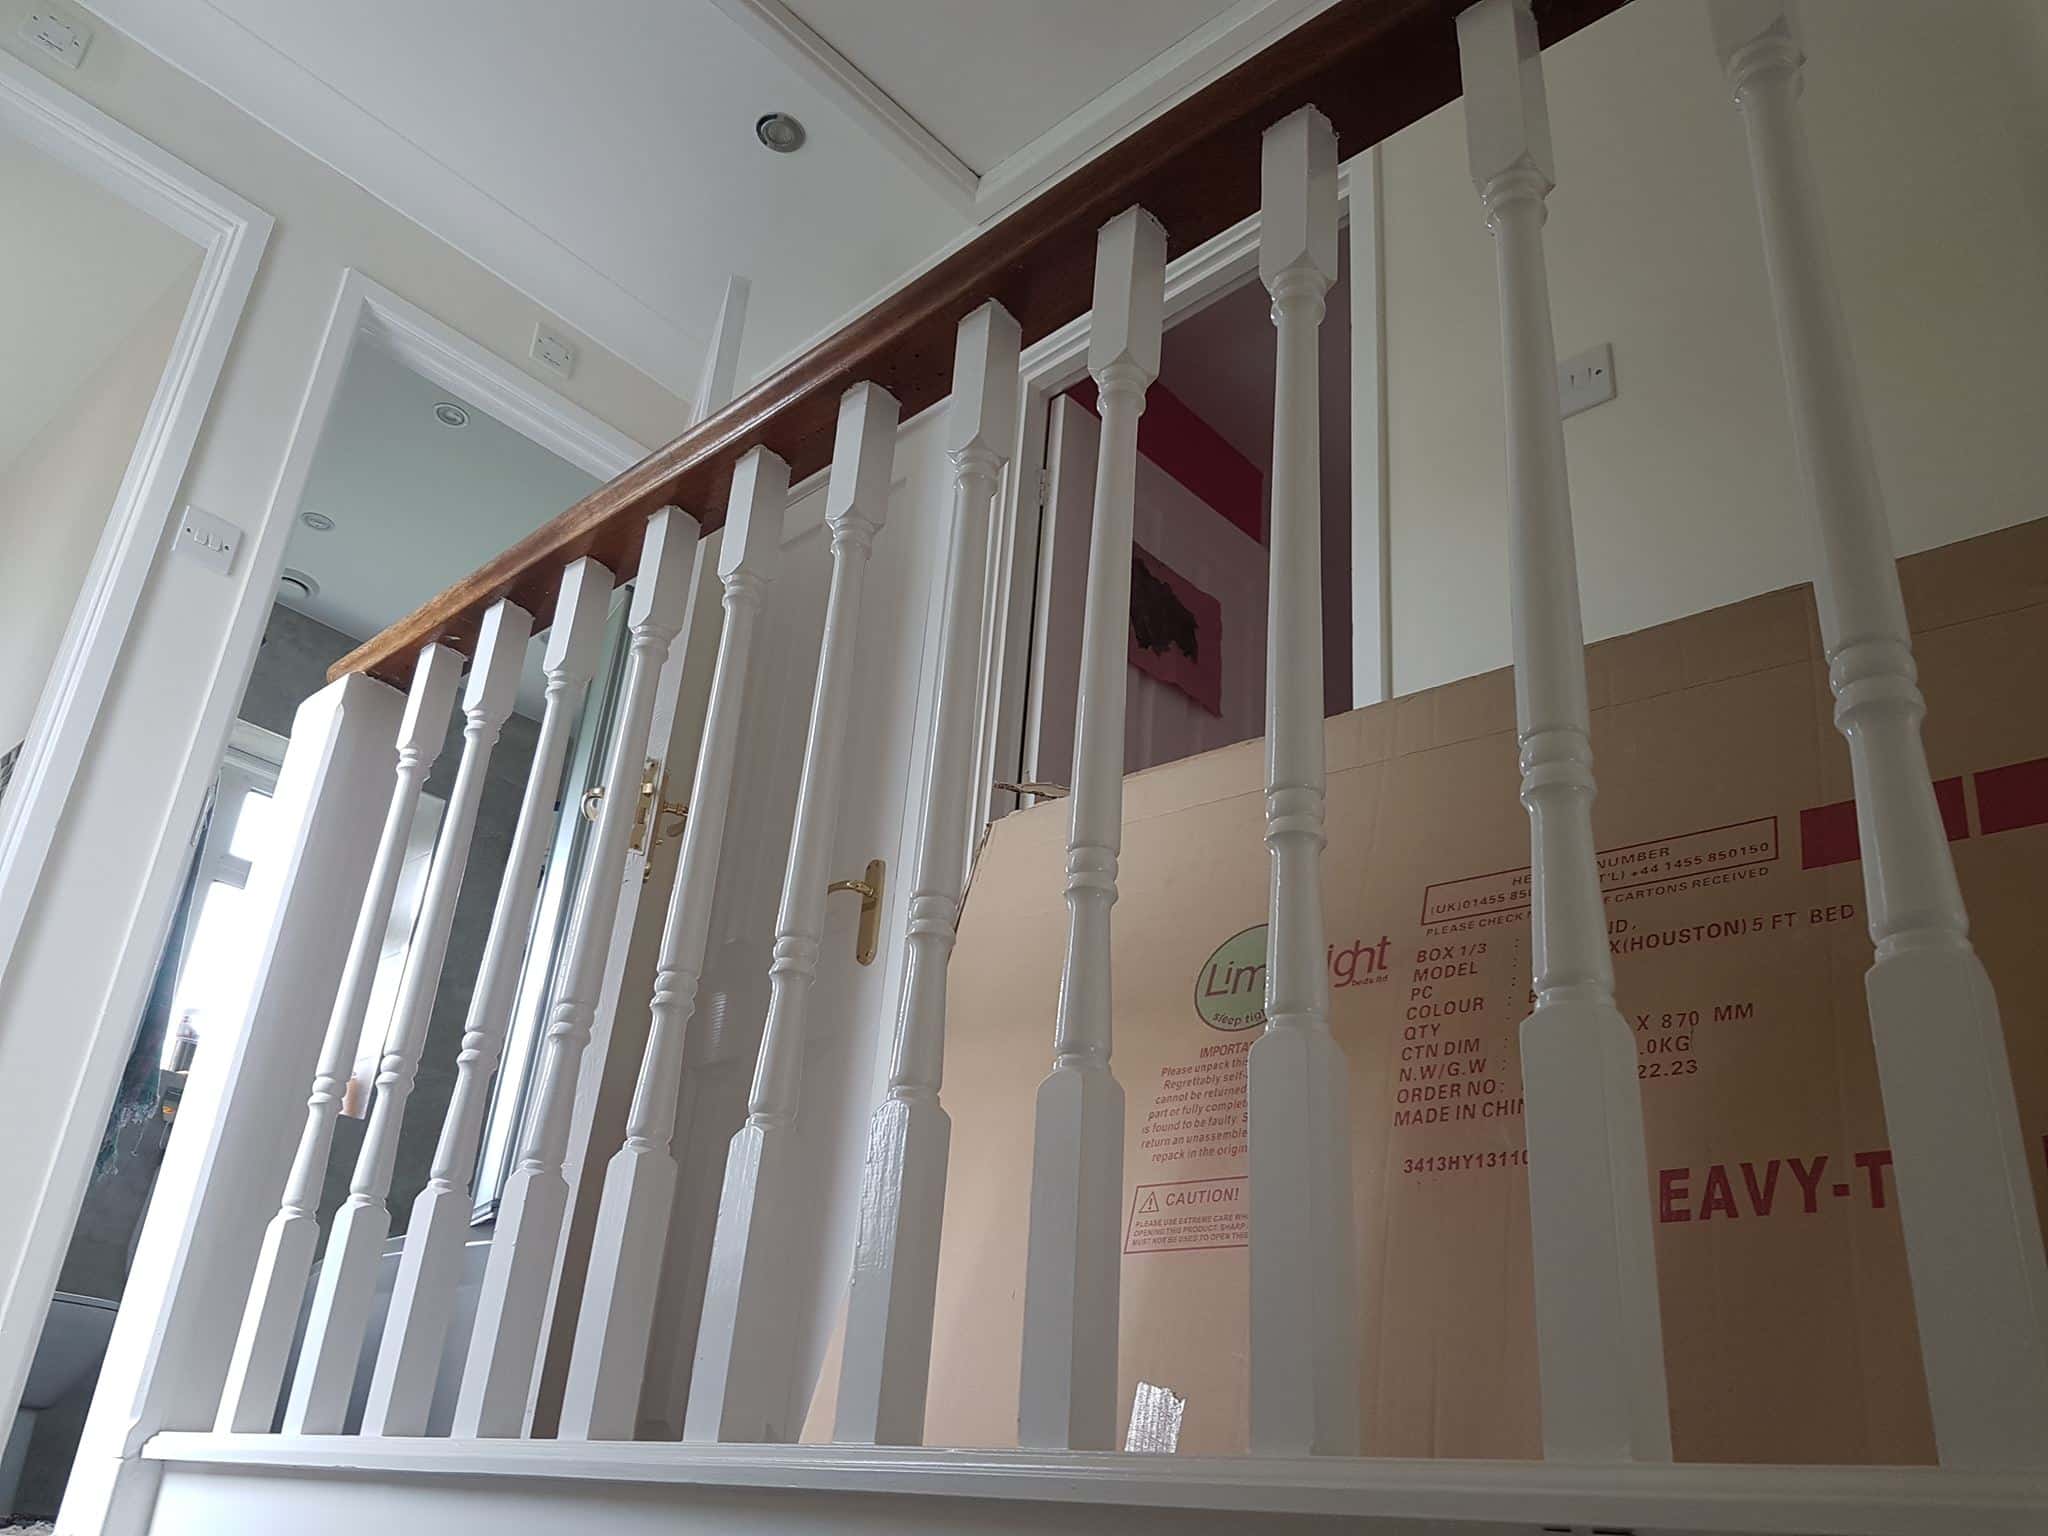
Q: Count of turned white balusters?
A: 11